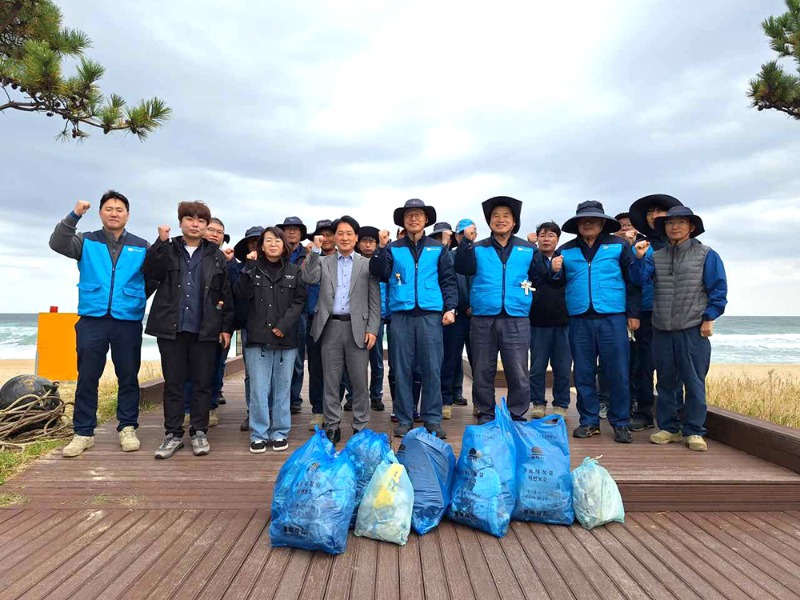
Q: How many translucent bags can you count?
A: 2